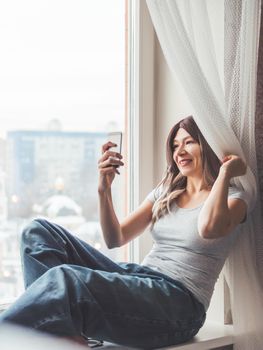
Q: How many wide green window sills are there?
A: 0